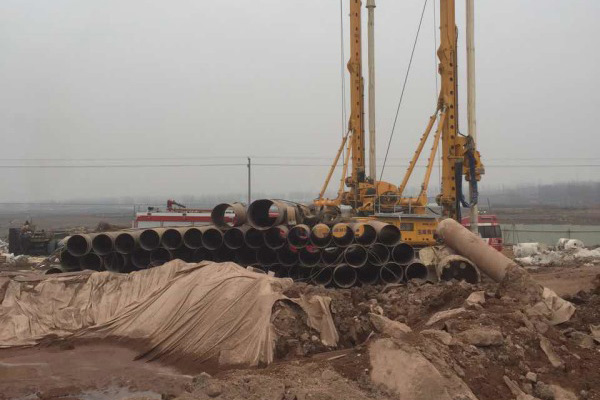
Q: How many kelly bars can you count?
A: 2